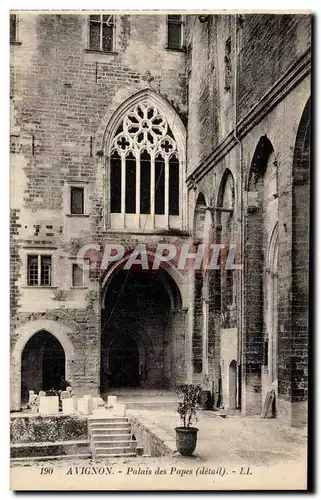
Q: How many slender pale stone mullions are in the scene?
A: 4